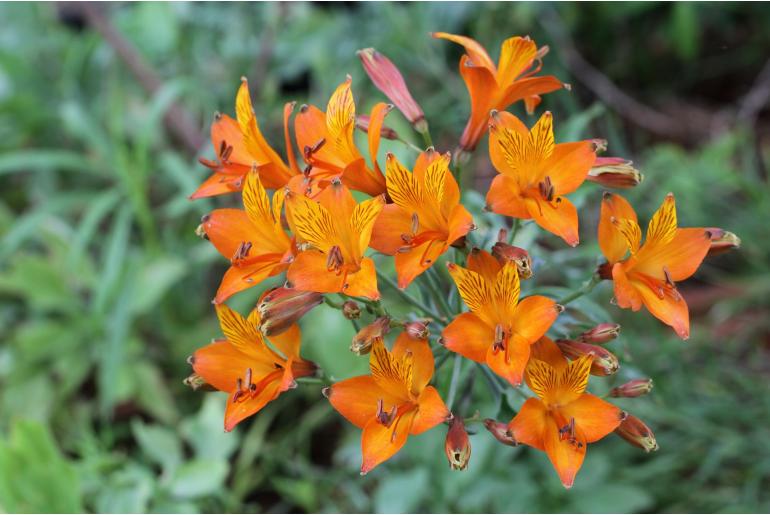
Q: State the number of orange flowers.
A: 12